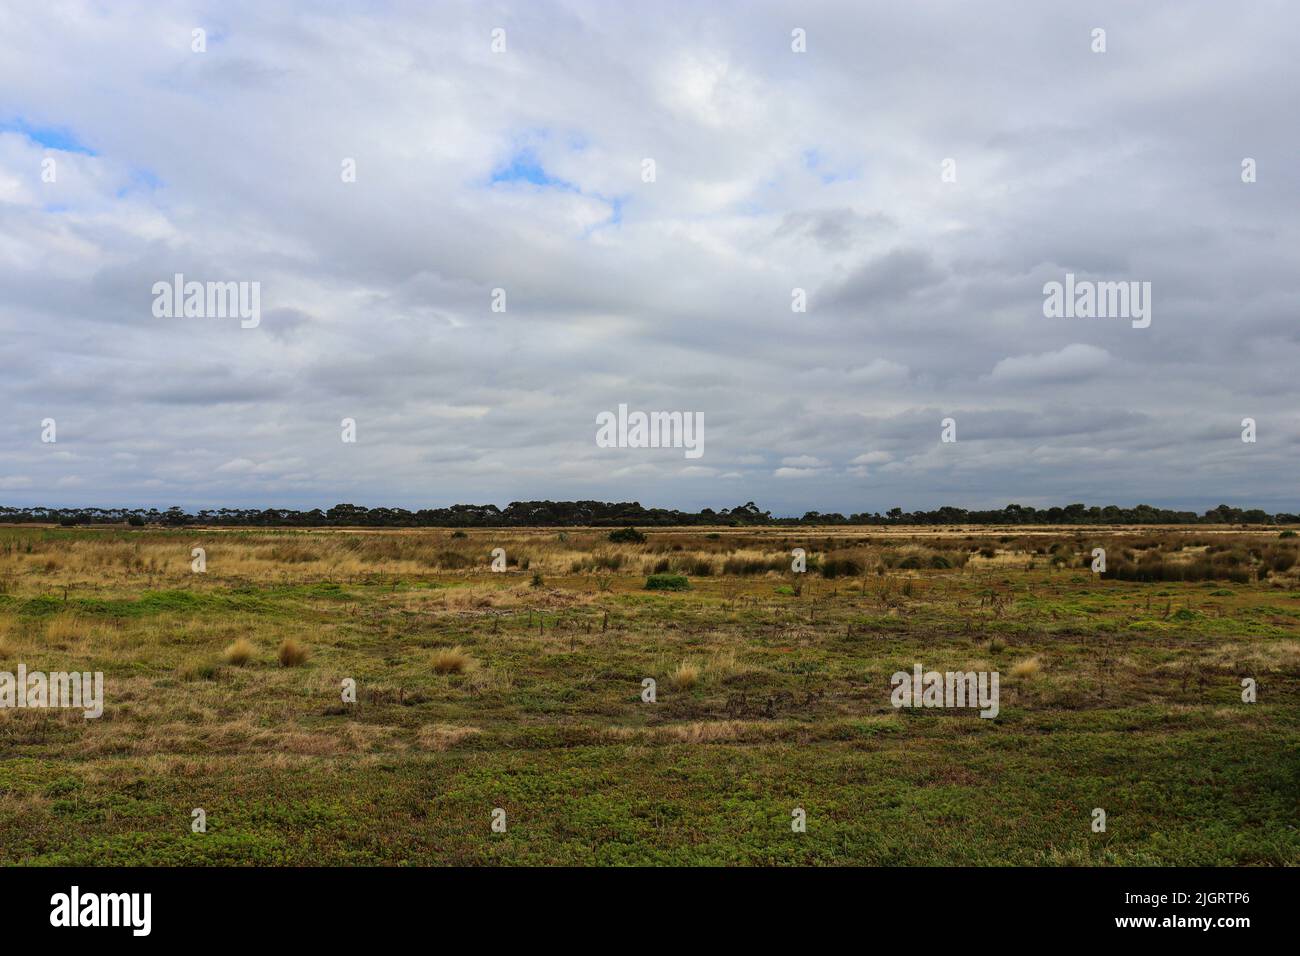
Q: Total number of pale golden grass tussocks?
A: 5